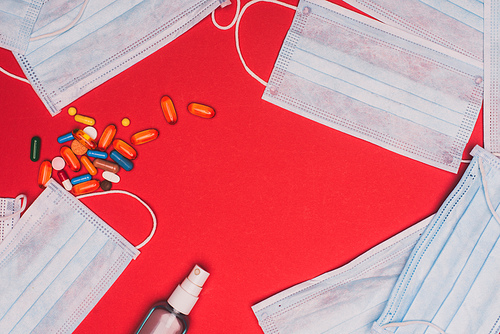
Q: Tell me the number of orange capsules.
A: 10